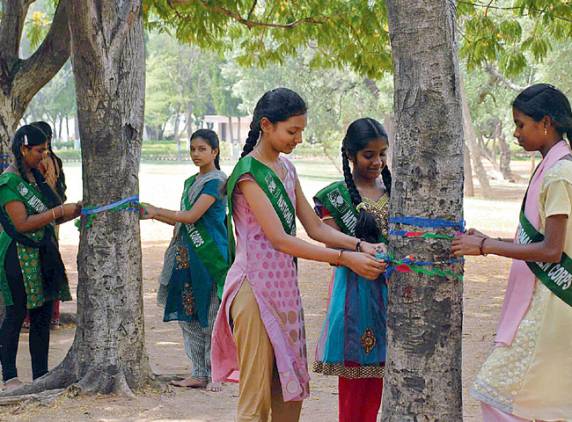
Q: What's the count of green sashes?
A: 5